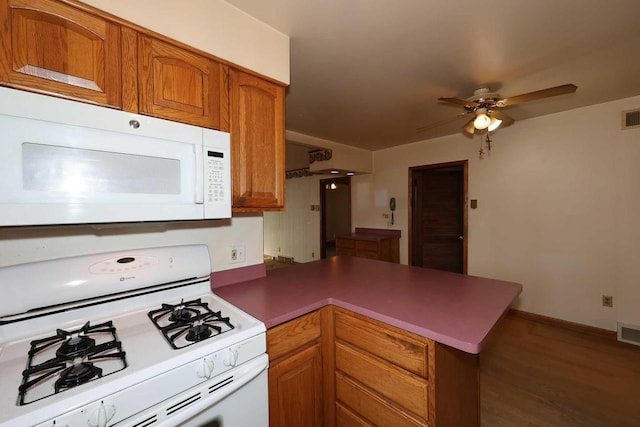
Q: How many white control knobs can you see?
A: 4